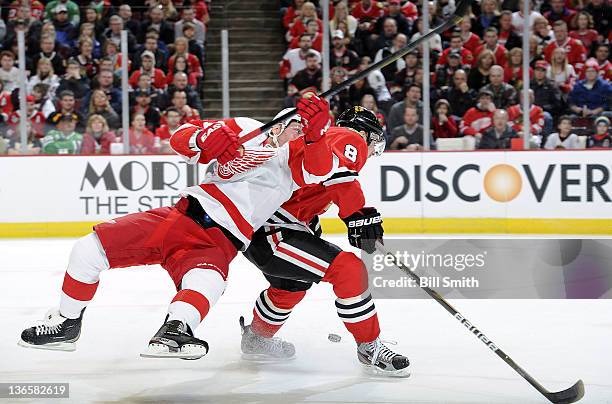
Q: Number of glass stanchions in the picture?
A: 6